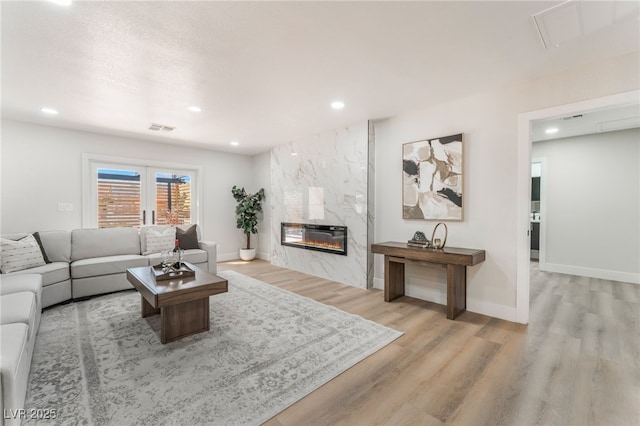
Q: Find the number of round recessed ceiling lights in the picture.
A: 6